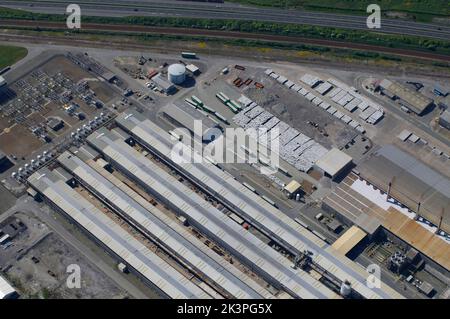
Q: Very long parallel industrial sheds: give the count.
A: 4